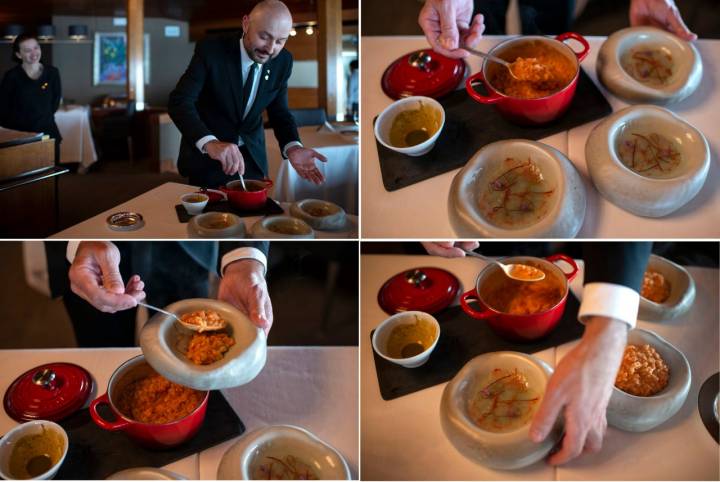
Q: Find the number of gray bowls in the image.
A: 12